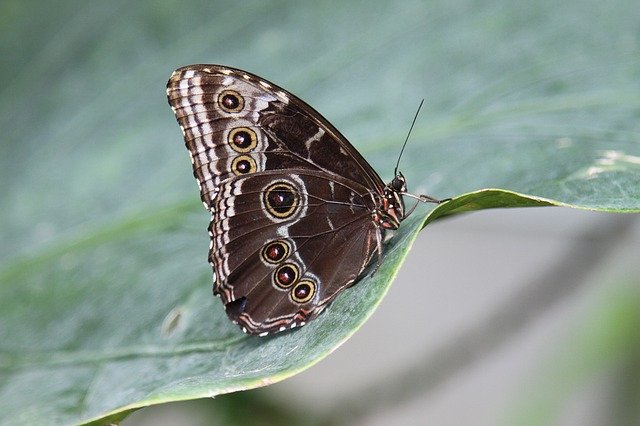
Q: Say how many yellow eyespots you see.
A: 7